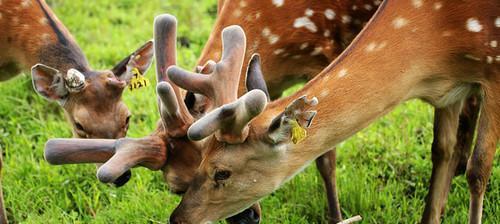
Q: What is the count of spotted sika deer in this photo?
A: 3